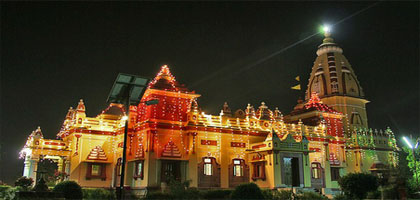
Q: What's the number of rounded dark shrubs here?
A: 3